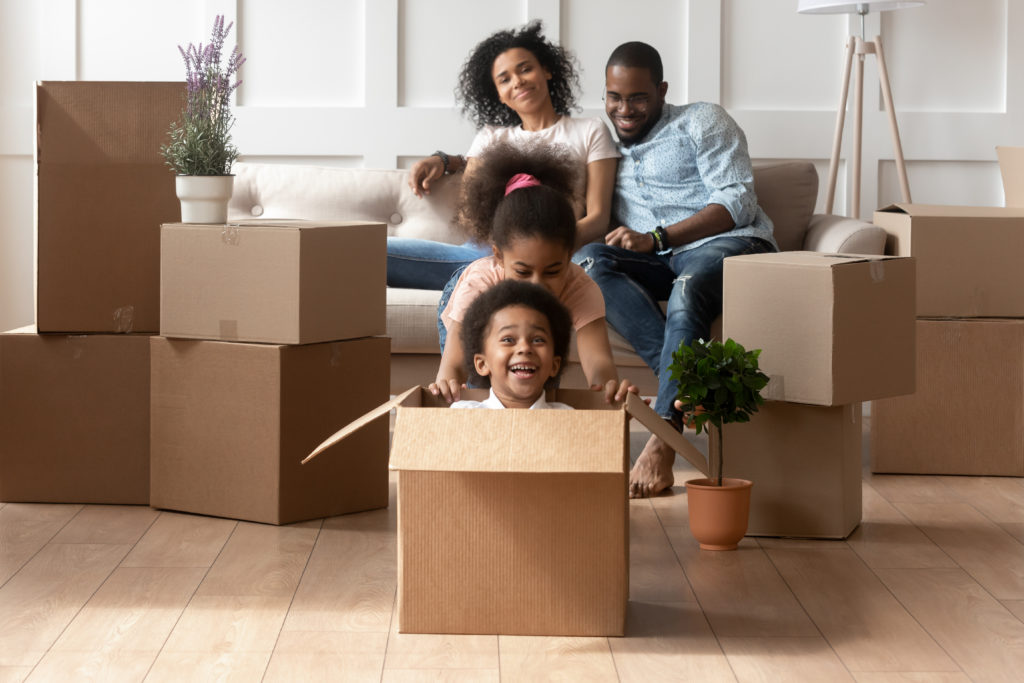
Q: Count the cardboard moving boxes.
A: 9